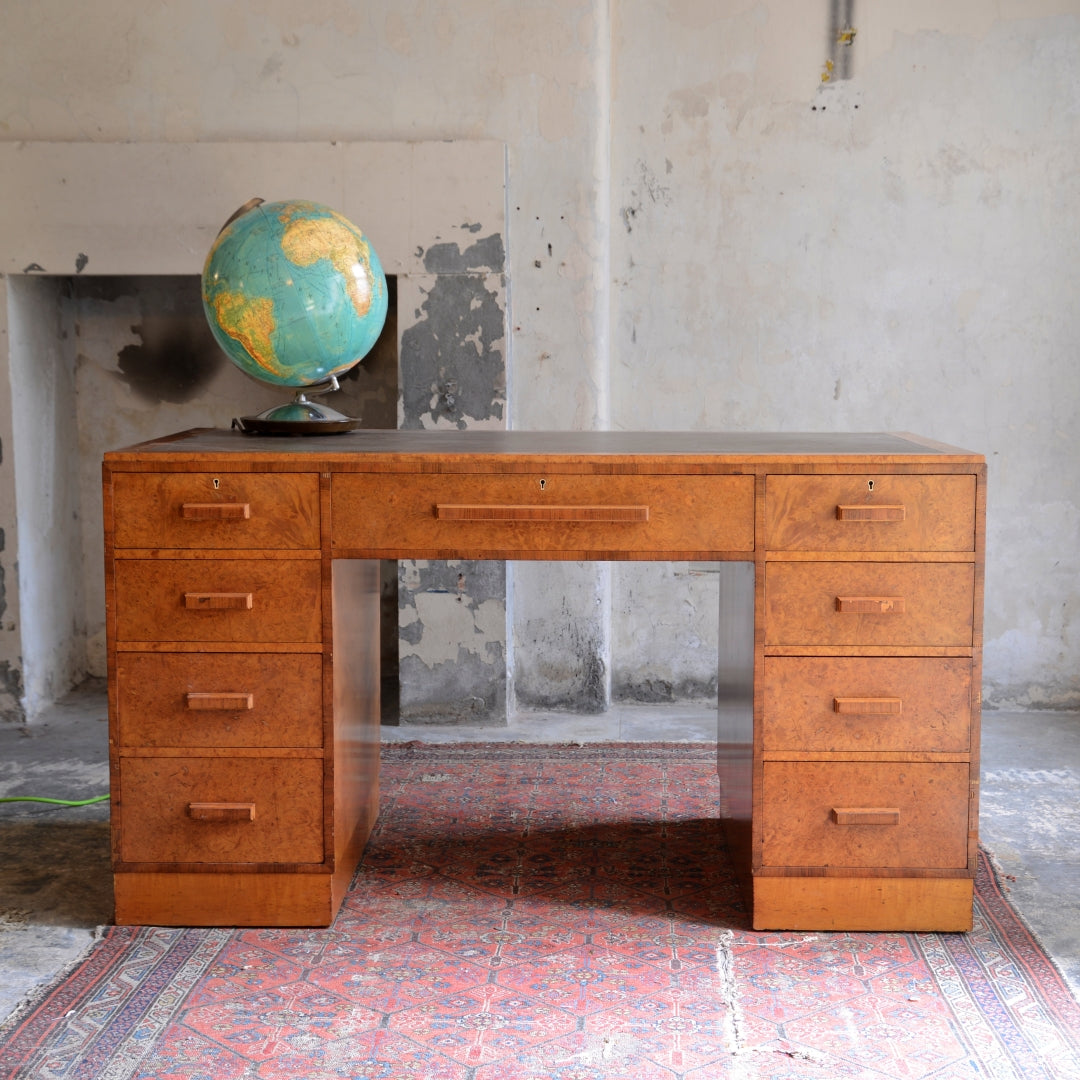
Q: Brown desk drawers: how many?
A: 9